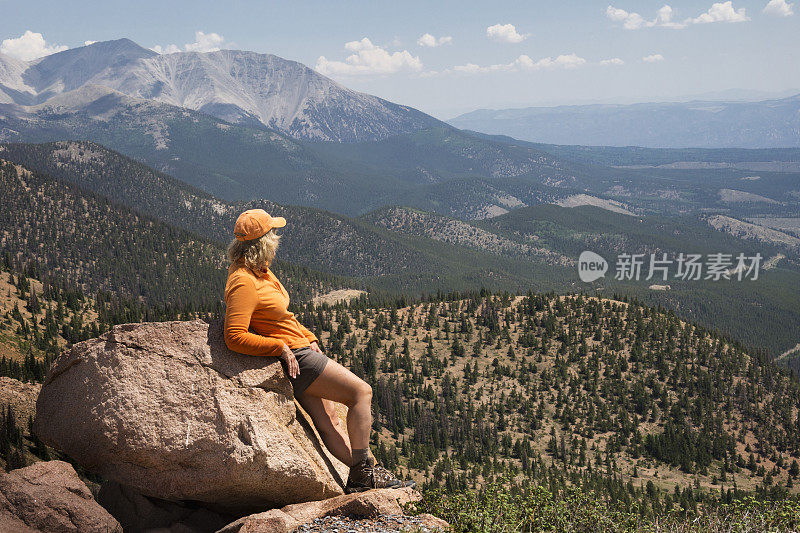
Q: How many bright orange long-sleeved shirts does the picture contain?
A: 1